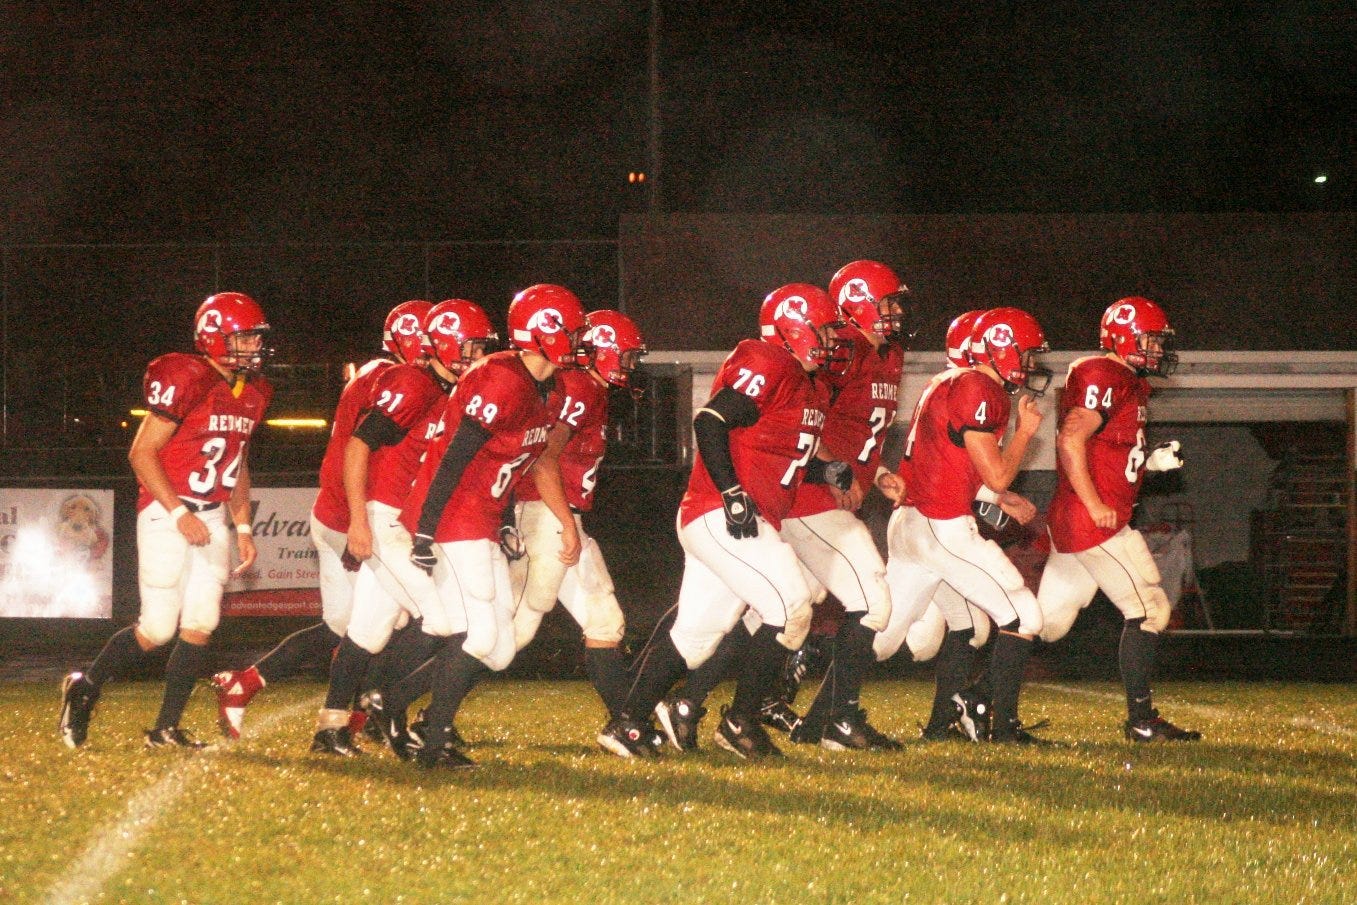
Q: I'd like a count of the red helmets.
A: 10